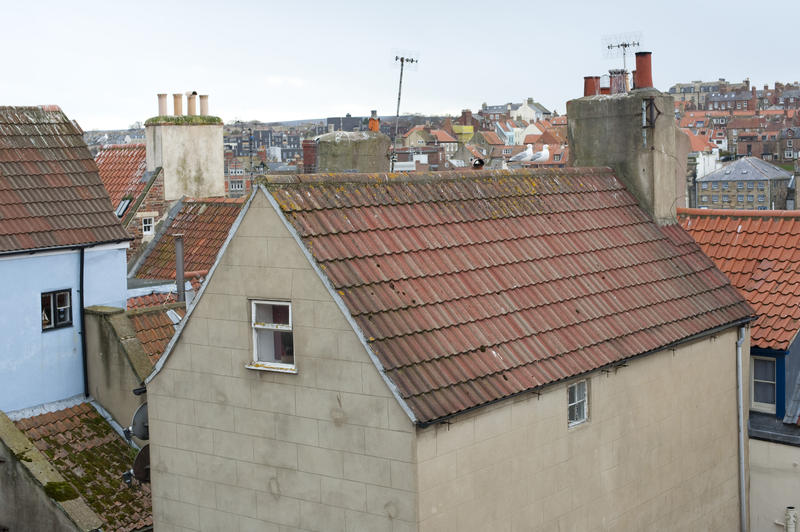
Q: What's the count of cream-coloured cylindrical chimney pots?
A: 4